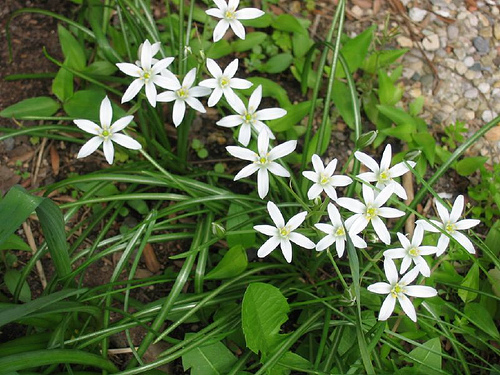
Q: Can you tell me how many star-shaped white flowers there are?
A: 15